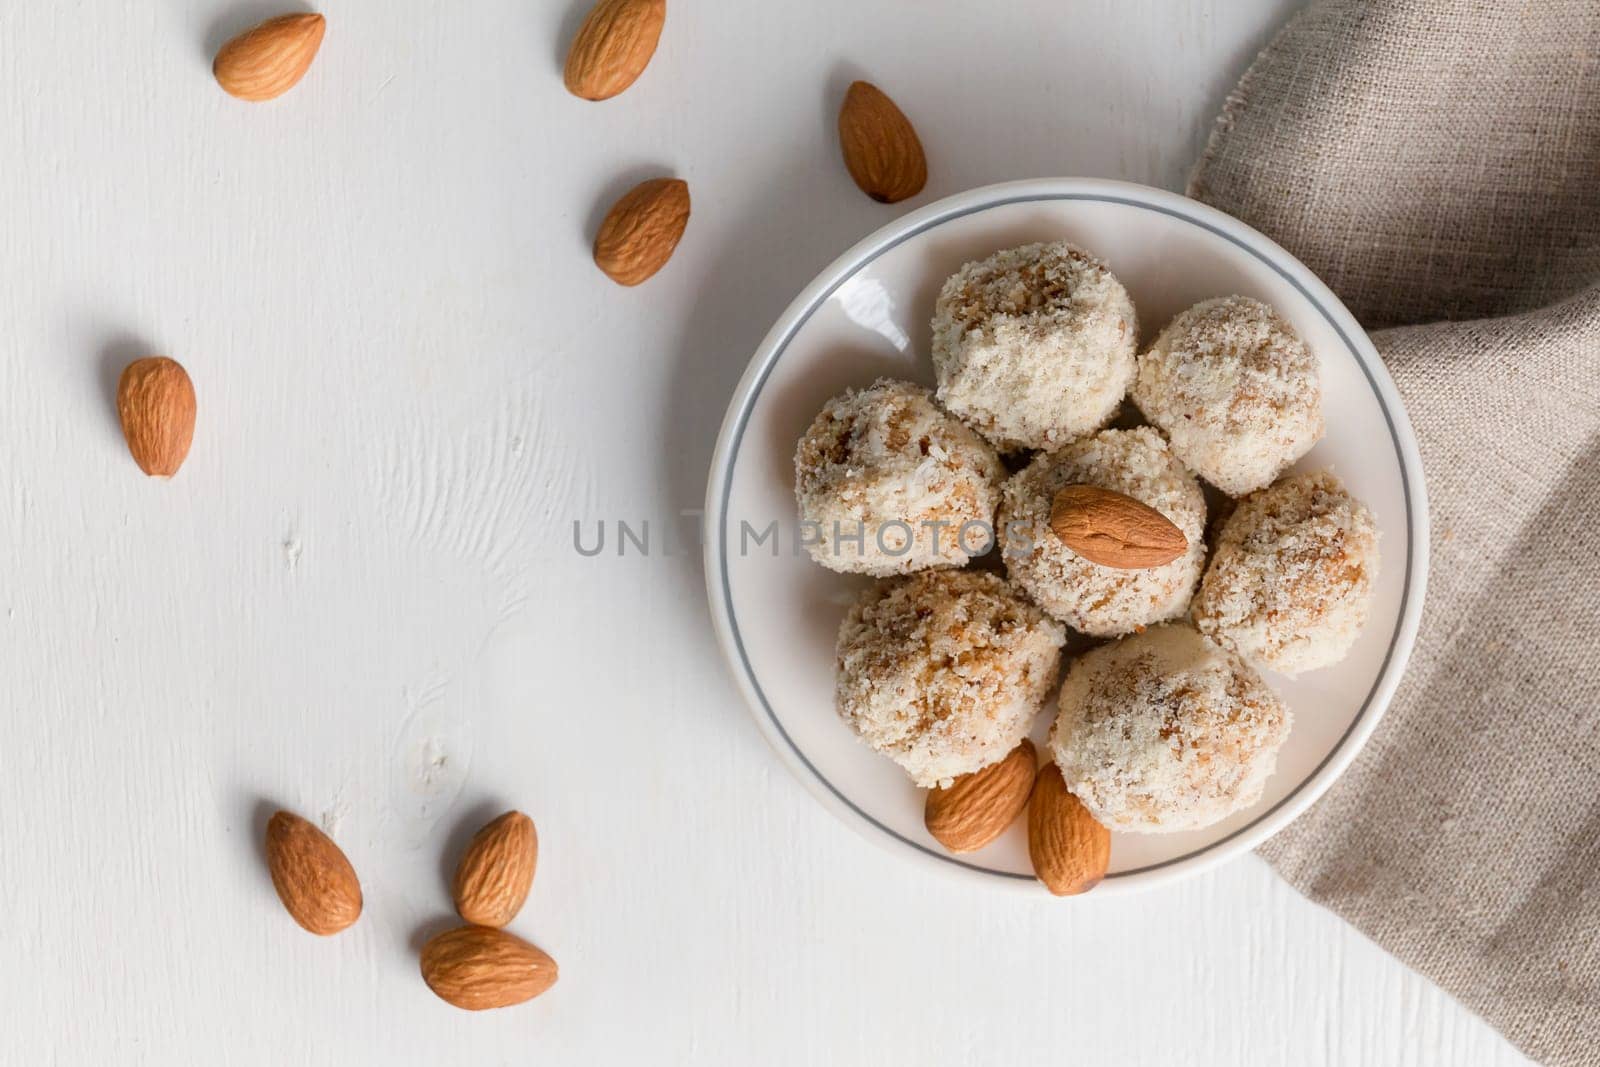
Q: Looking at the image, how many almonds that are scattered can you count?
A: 8